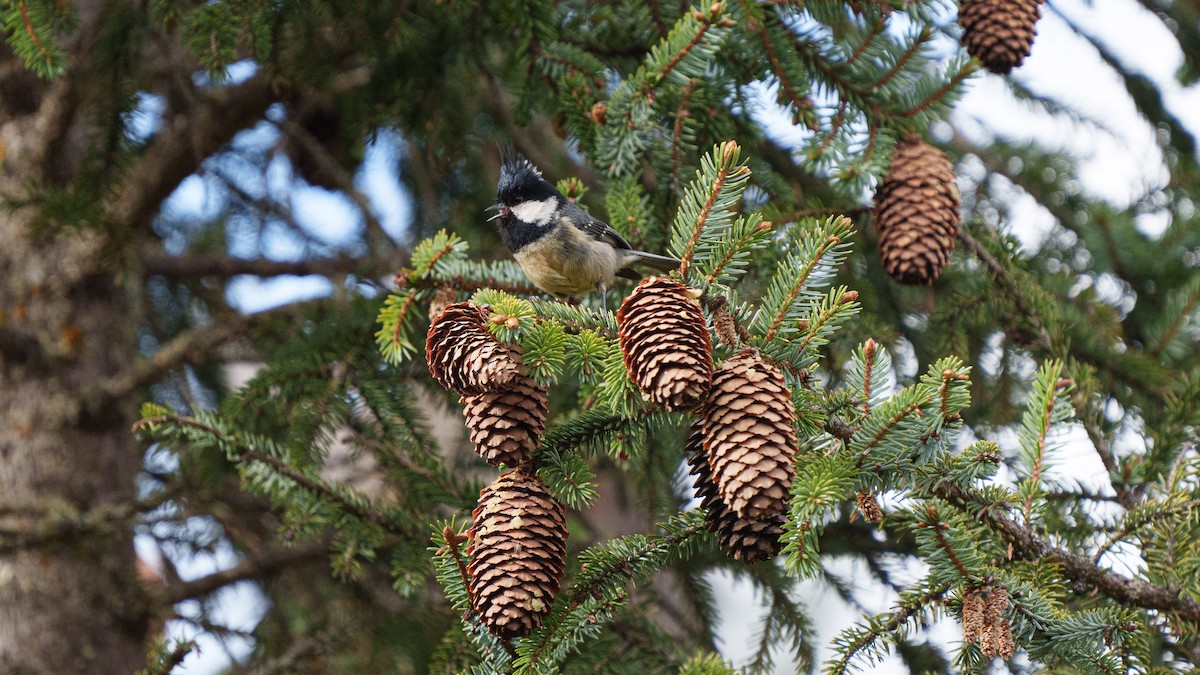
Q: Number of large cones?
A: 8